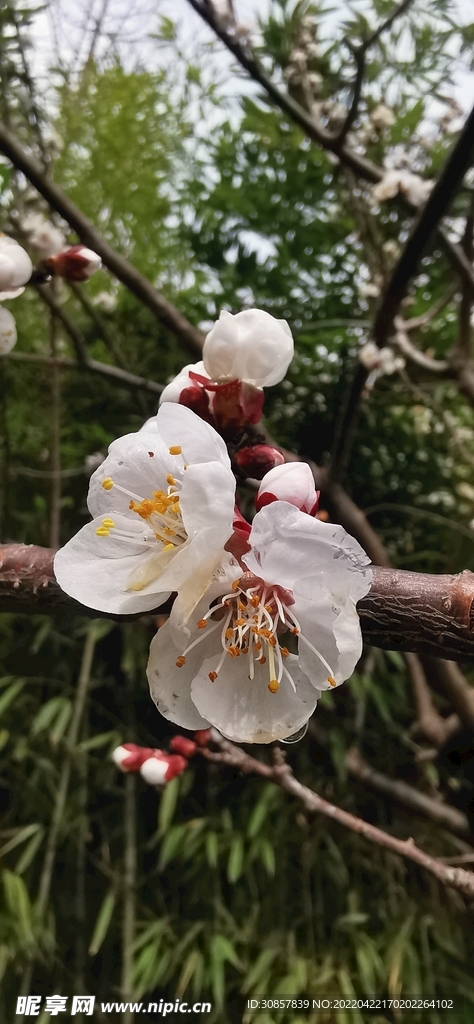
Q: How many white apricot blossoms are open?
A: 2